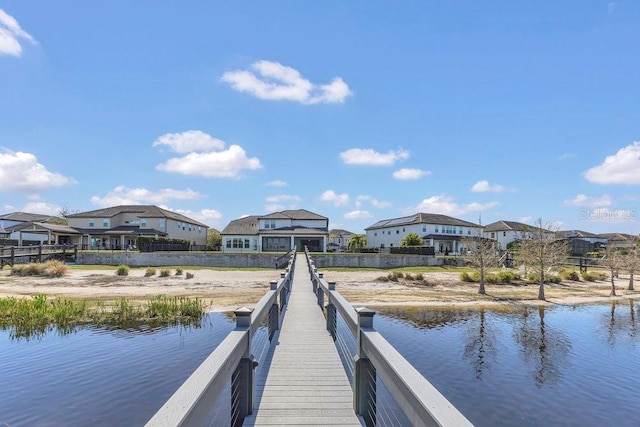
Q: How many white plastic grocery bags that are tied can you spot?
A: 0